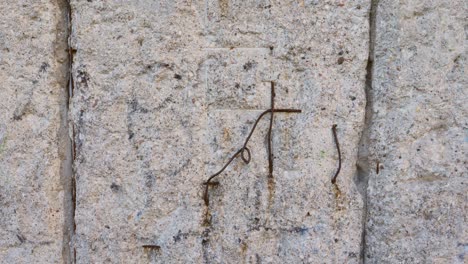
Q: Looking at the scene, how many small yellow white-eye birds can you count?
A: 0